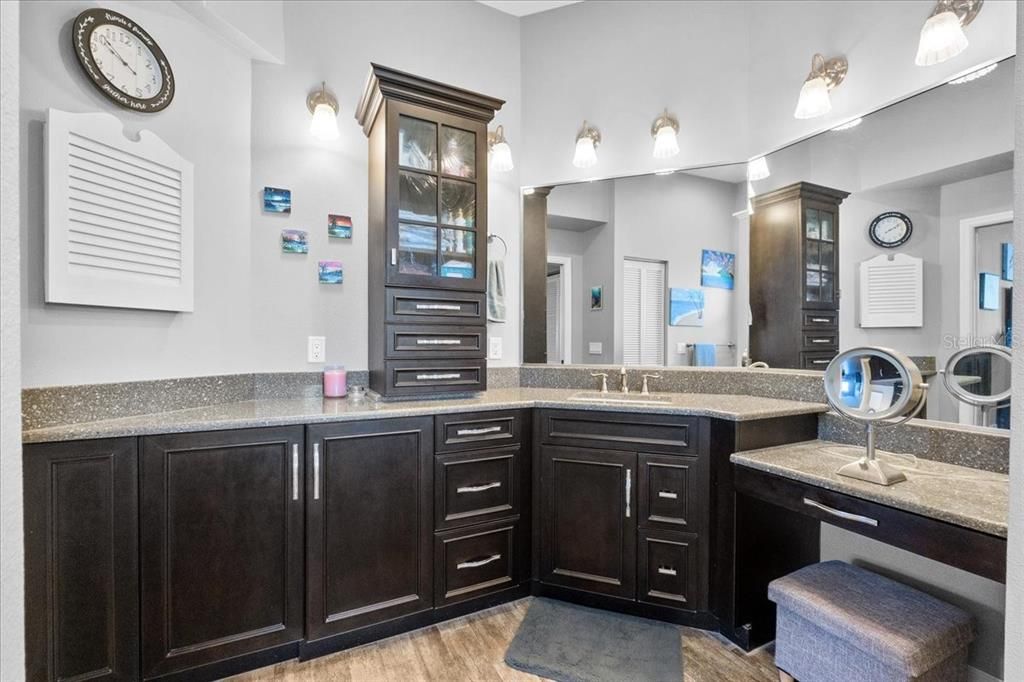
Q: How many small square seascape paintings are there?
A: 4